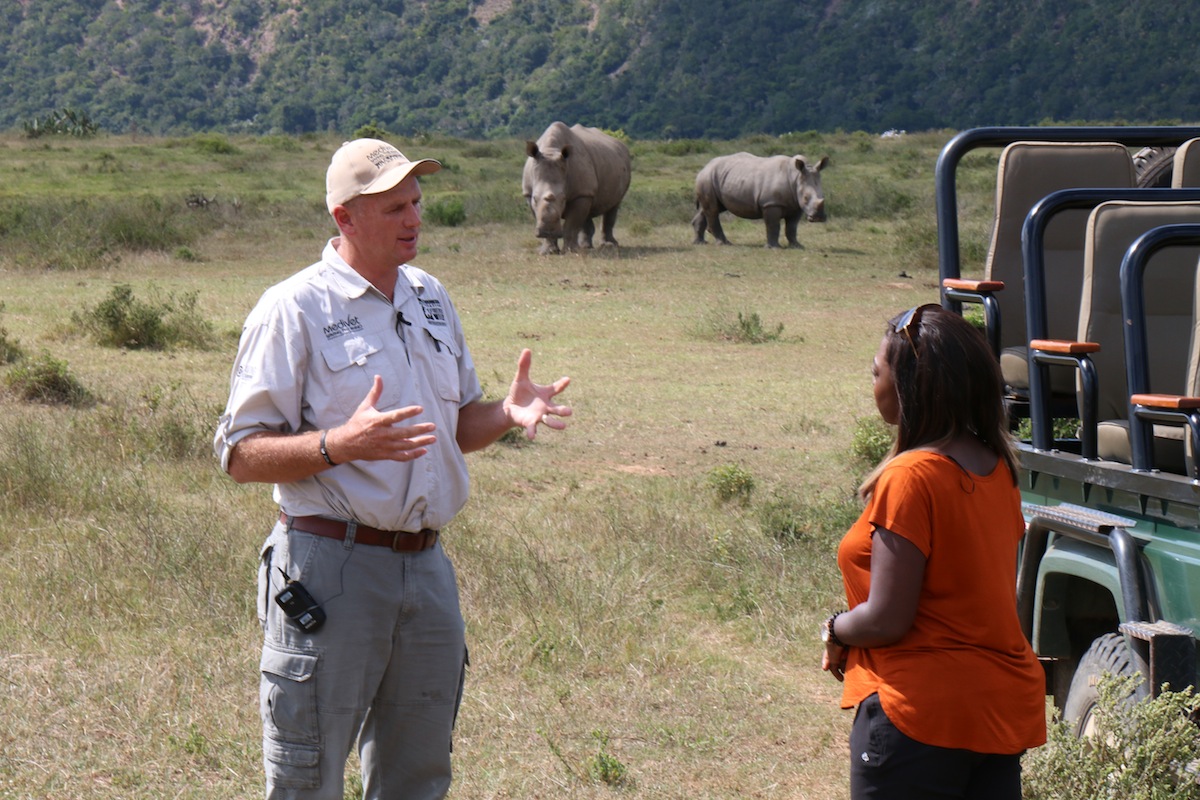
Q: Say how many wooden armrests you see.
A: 3